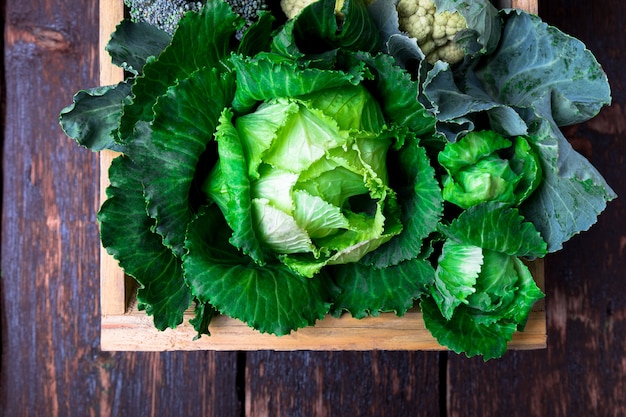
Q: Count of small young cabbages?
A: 2